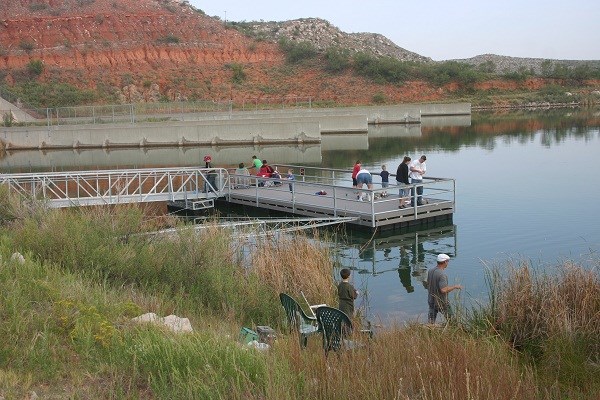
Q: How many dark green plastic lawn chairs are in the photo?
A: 2